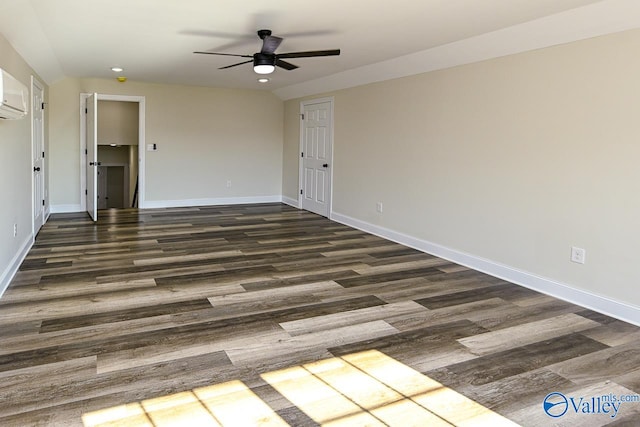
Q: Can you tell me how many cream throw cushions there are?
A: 0